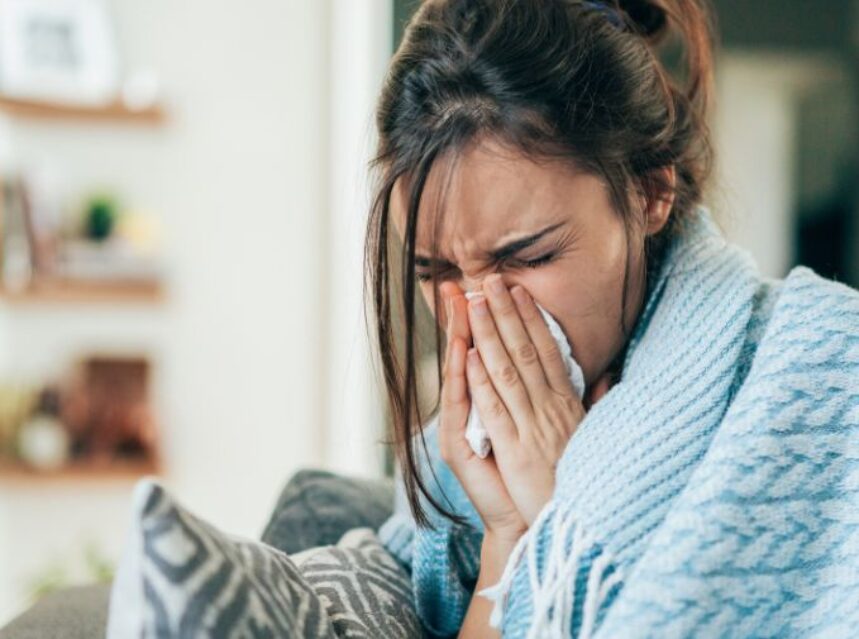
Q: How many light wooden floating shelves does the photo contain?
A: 3